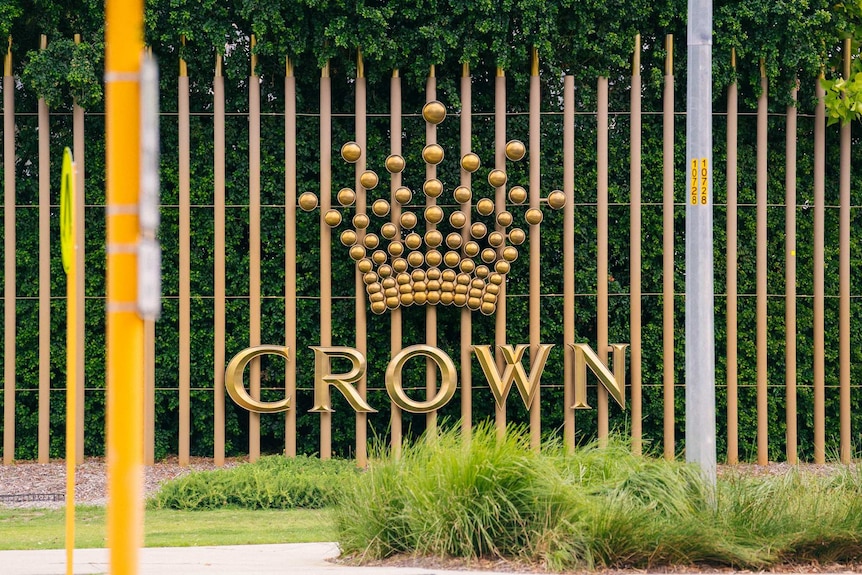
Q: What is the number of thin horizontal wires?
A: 4